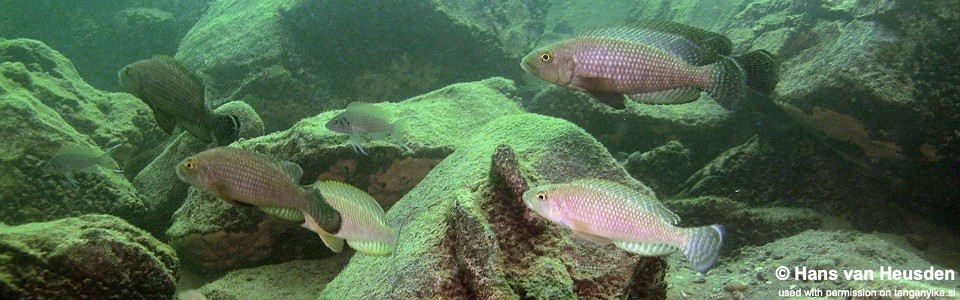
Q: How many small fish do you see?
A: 2